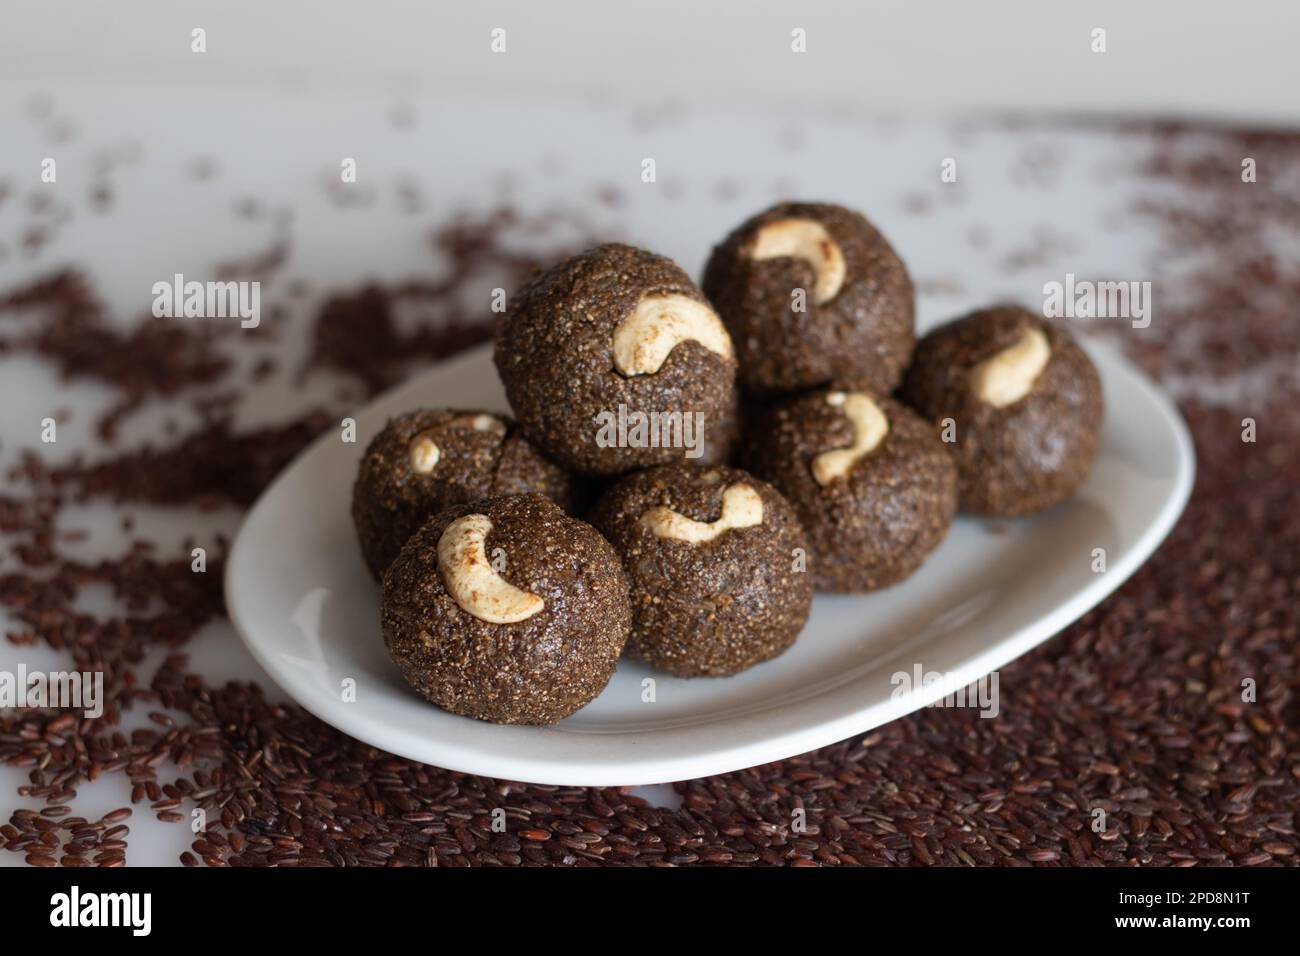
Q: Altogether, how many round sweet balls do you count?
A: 7